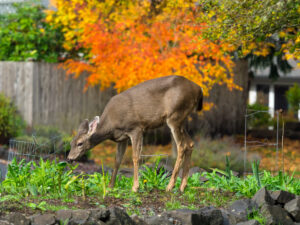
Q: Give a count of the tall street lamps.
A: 0